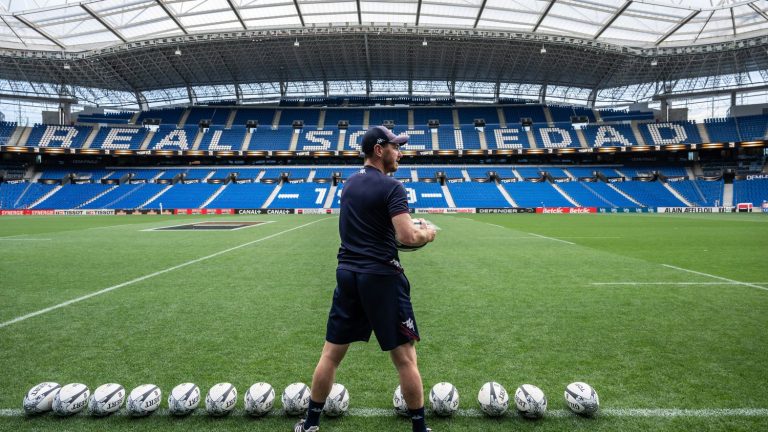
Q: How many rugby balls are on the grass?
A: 14